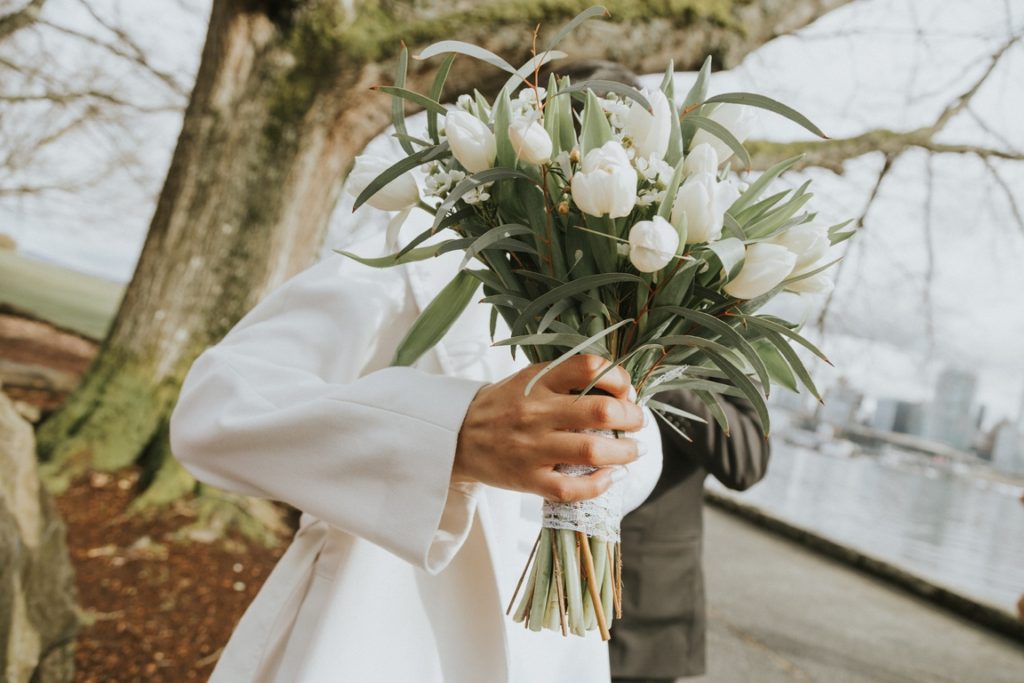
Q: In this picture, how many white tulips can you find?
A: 12